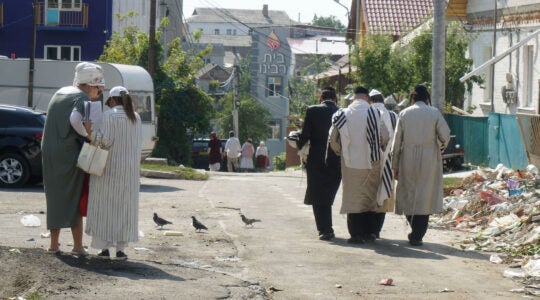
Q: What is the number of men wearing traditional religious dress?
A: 4